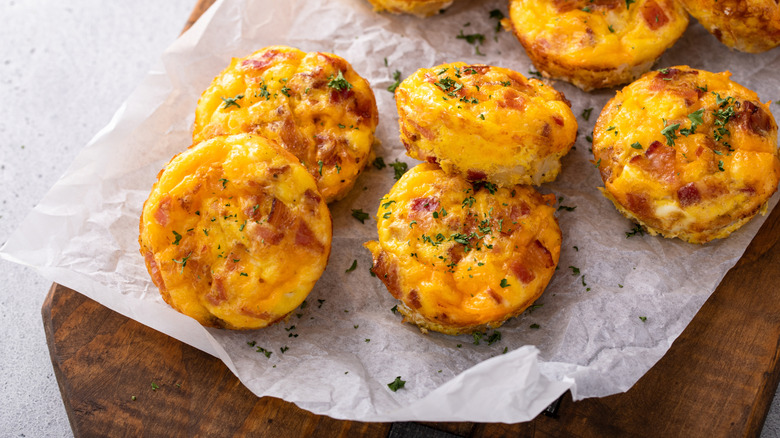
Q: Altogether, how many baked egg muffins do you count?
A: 8